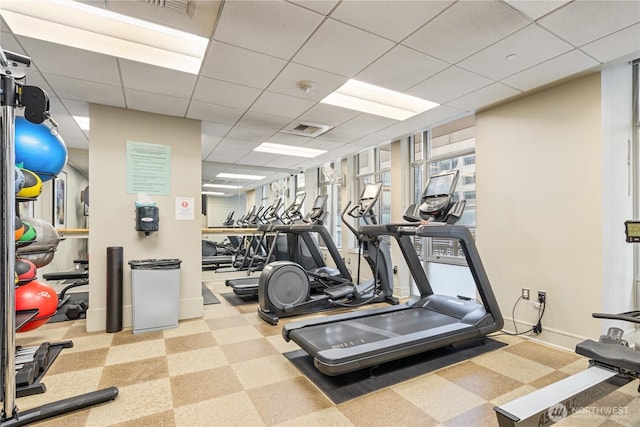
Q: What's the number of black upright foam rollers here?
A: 1